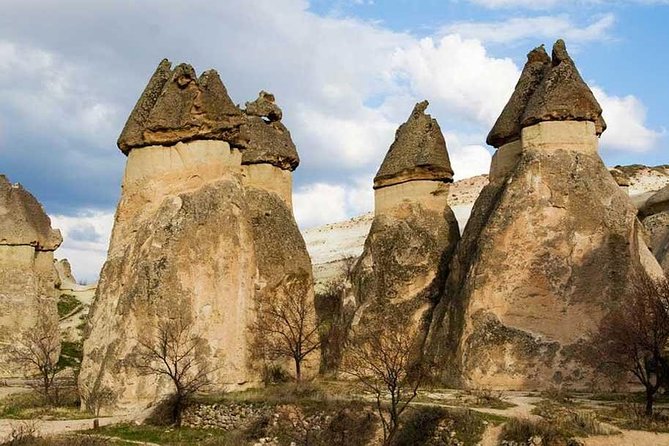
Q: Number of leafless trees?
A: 5